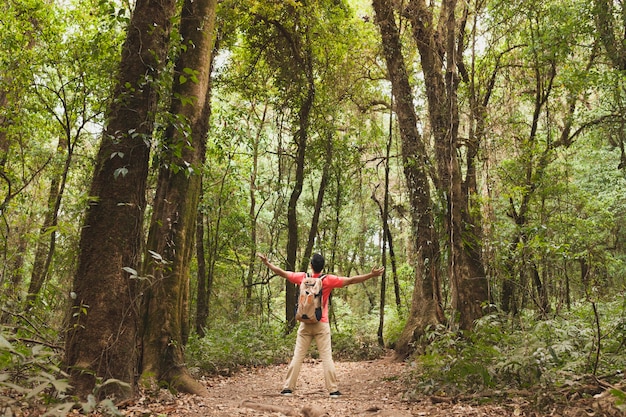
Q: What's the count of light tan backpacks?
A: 1